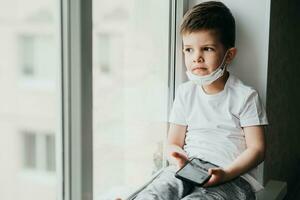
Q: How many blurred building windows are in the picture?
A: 3